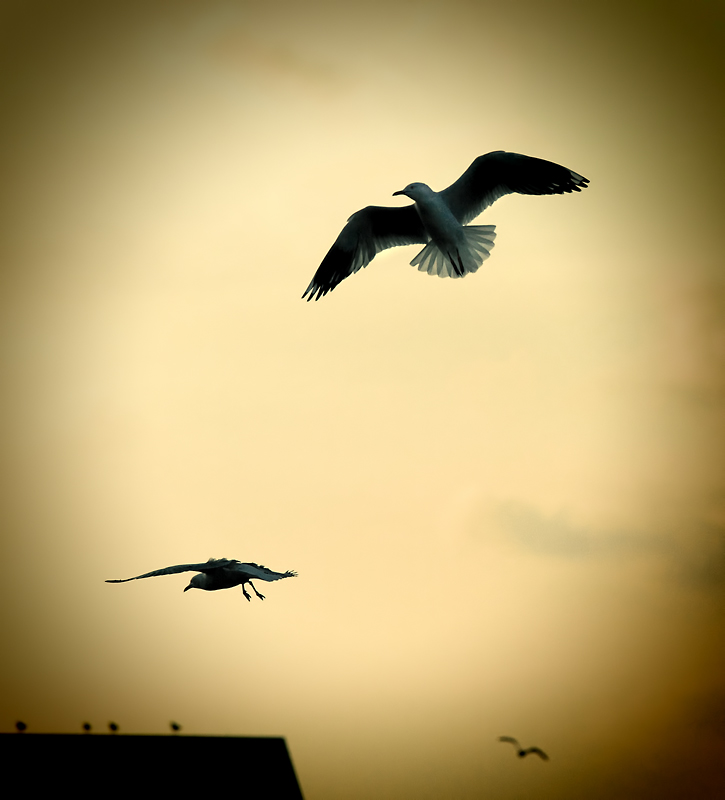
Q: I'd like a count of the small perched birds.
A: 4